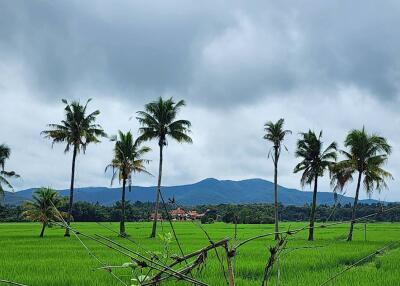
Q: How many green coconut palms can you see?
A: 8